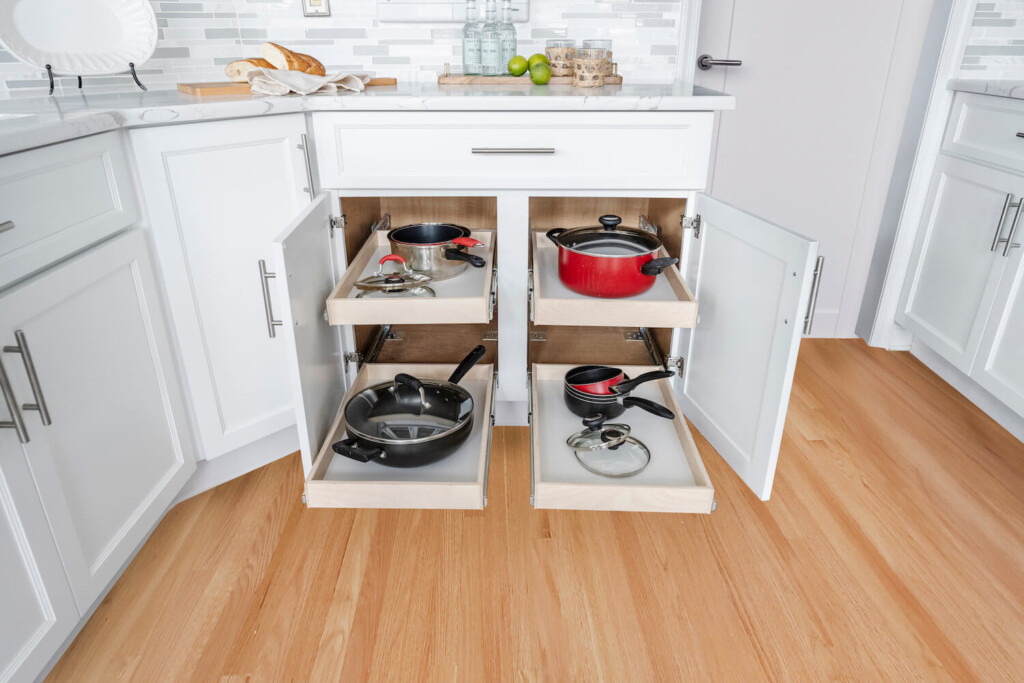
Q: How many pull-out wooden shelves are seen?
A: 4